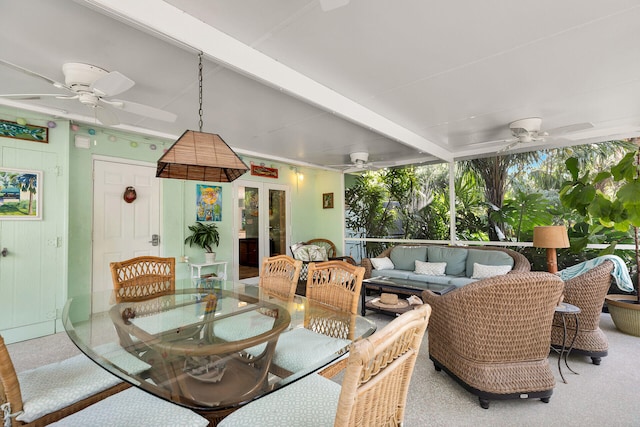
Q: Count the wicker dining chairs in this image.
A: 6